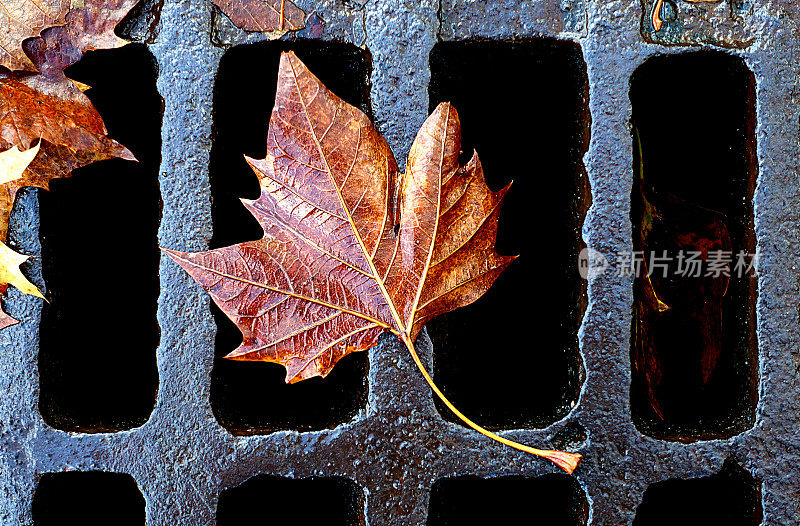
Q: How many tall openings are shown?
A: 4